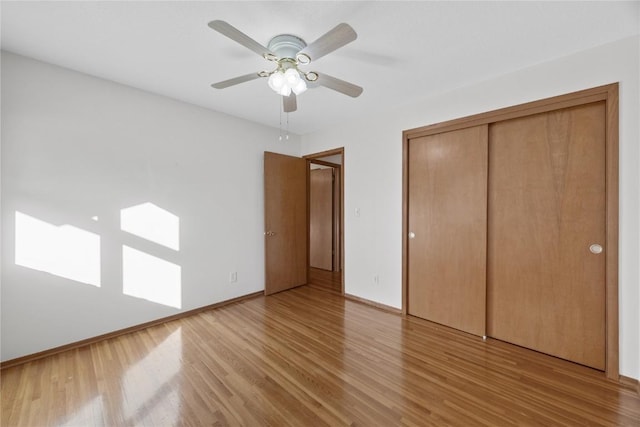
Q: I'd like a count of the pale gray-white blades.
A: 5